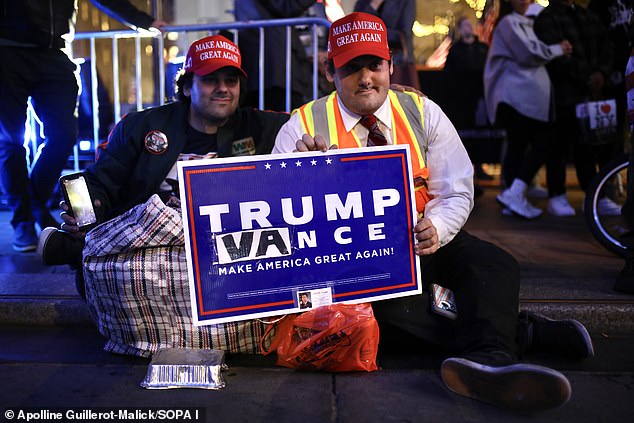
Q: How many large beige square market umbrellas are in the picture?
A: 0